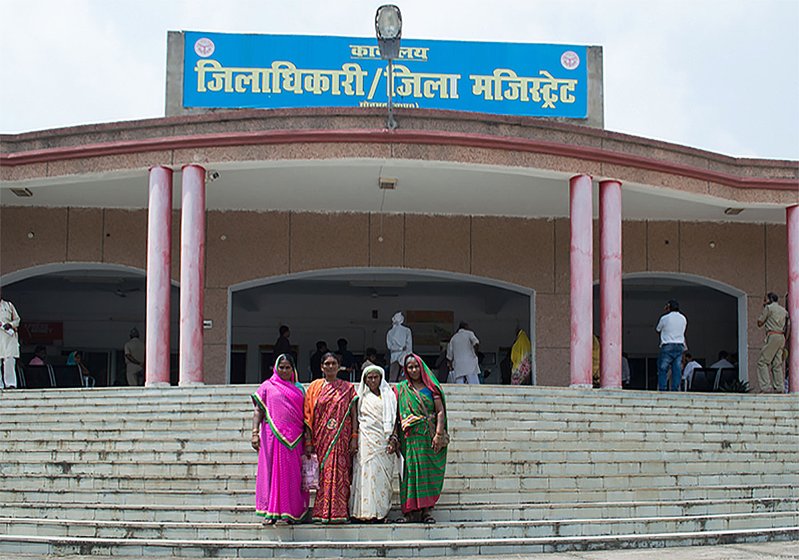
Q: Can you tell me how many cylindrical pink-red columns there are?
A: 5